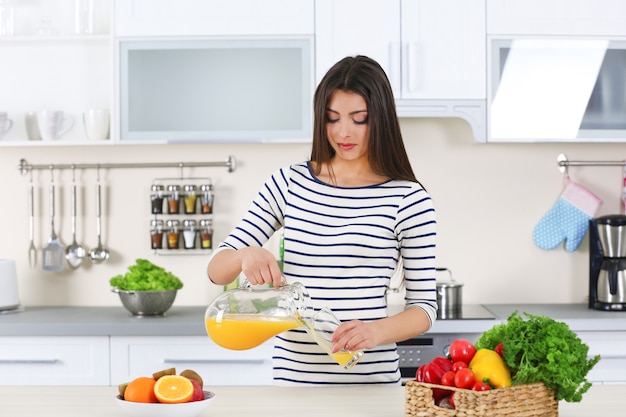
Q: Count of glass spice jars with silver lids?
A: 8